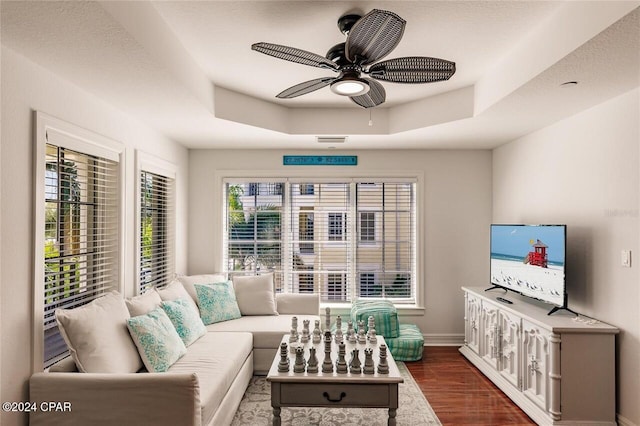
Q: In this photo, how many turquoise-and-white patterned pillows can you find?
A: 3